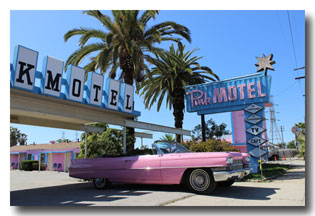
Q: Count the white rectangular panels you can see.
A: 6